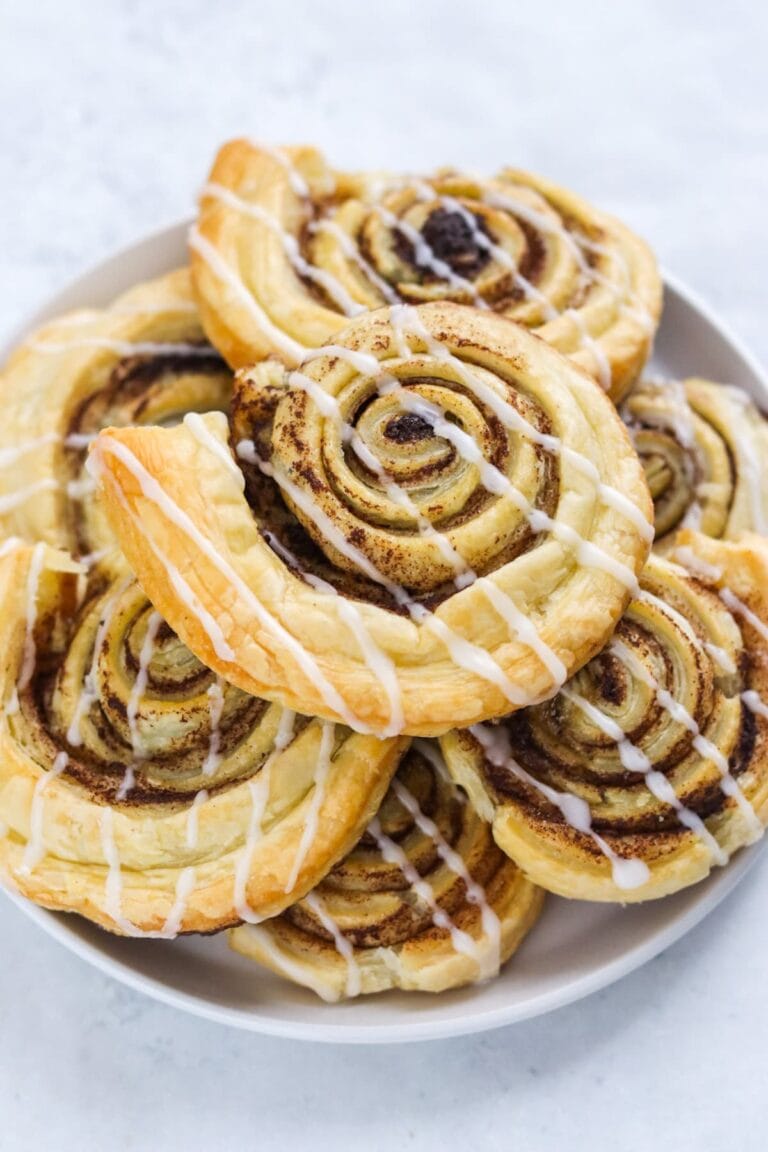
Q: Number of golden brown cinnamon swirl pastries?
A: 7